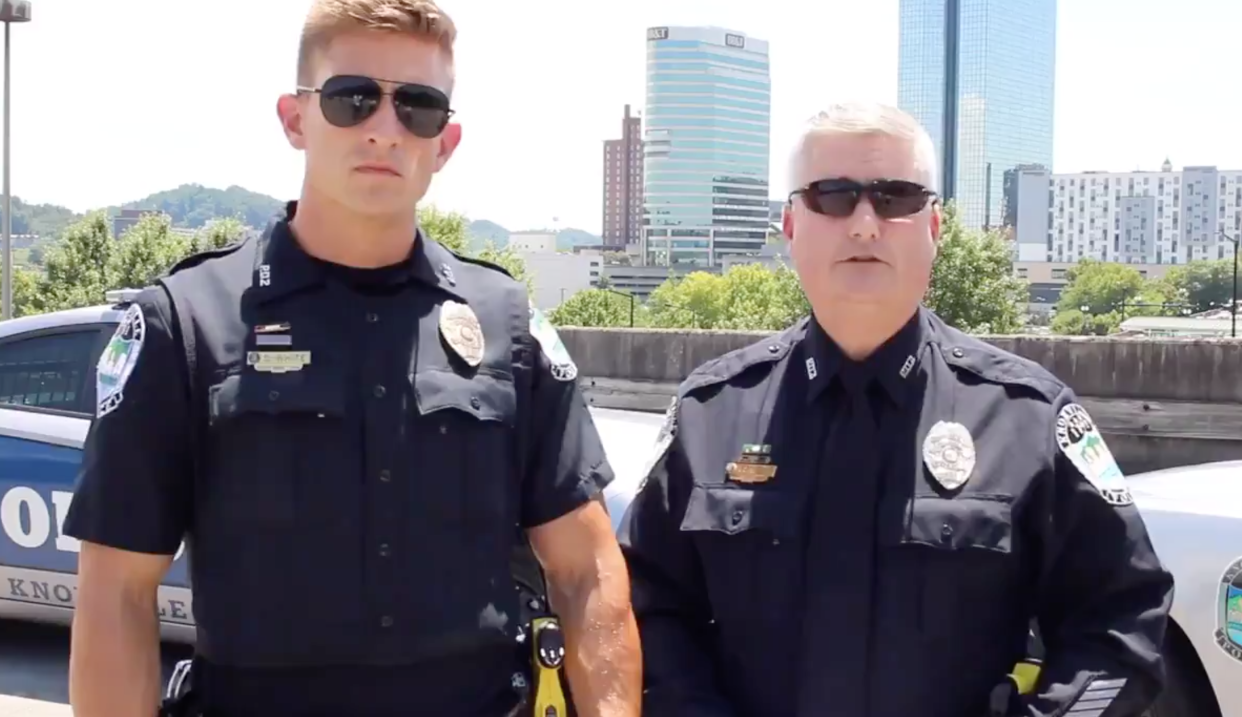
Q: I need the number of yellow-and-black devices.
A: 2